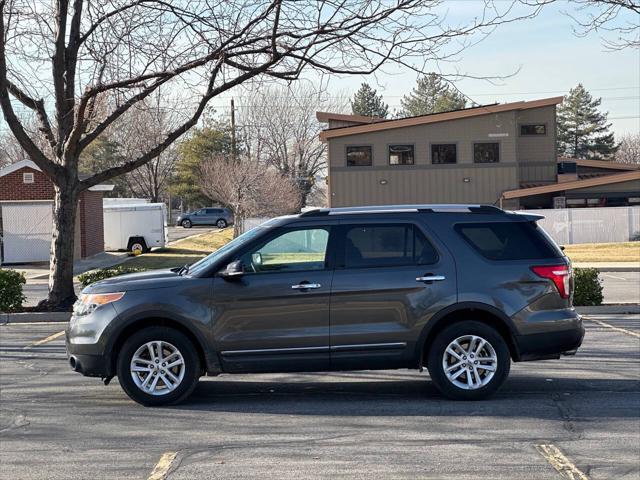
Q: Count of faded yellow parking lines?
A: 4